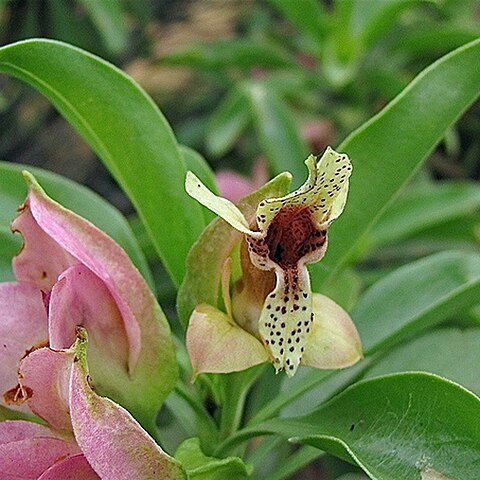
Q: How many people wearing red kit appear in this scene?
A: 0